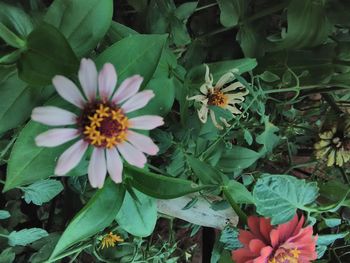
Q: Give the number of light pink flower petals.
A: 13